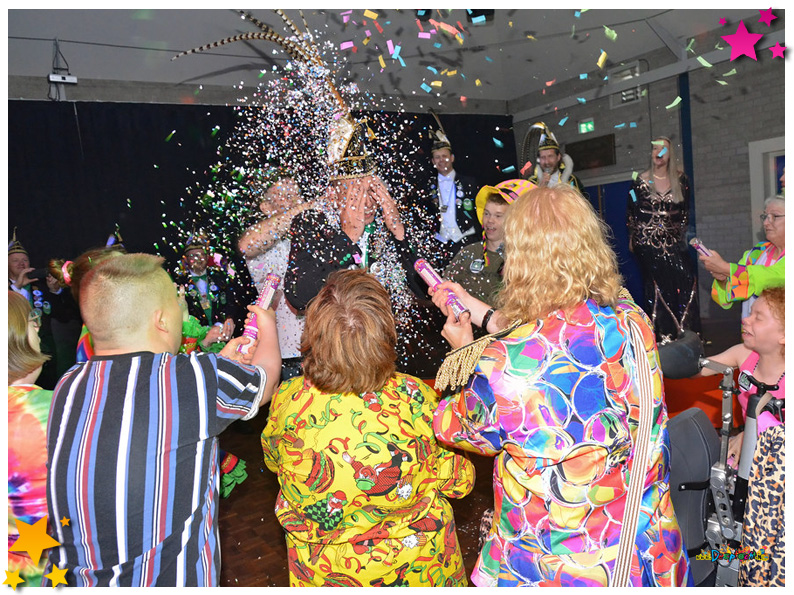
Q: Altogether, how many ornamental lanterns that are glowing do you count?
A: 0